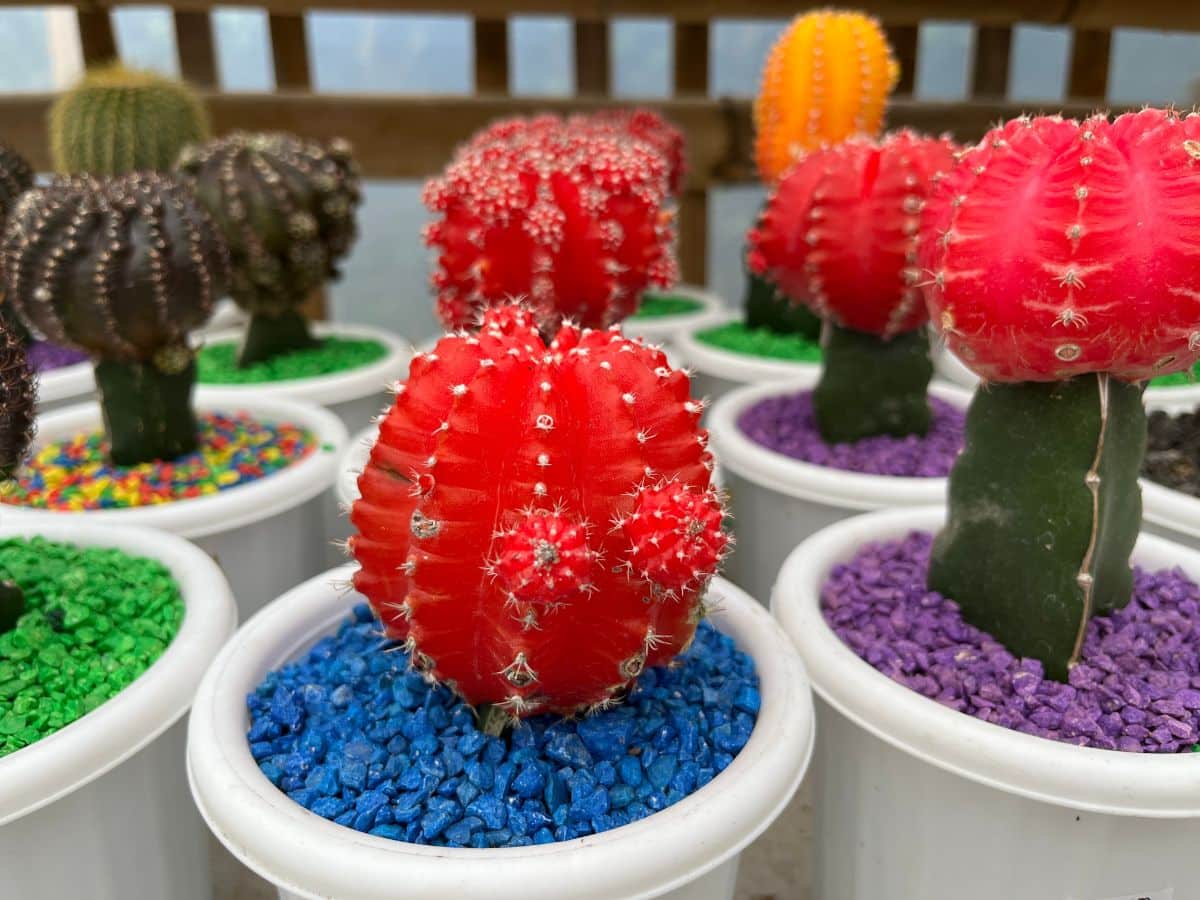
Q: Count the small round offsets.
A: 2